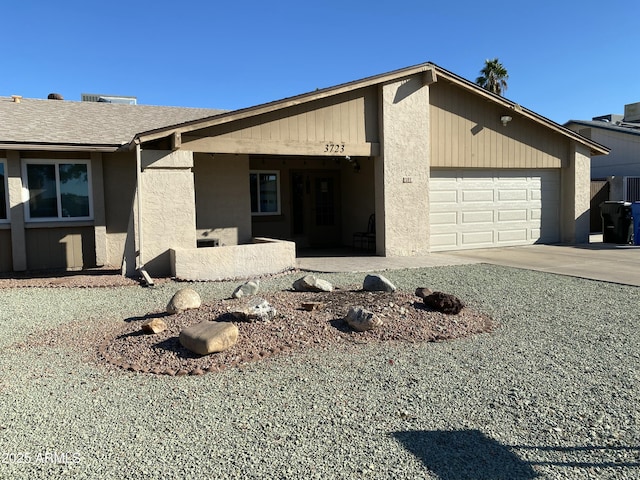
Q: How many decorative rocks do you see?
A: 11